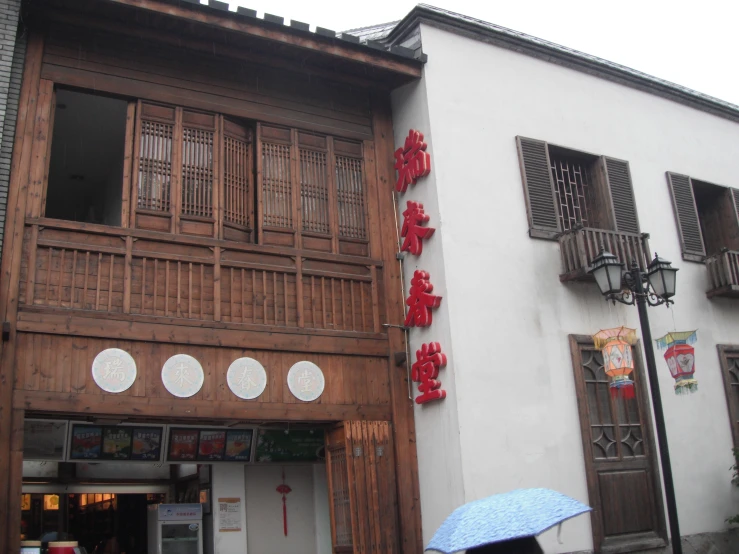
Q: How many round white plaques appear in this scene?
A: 4